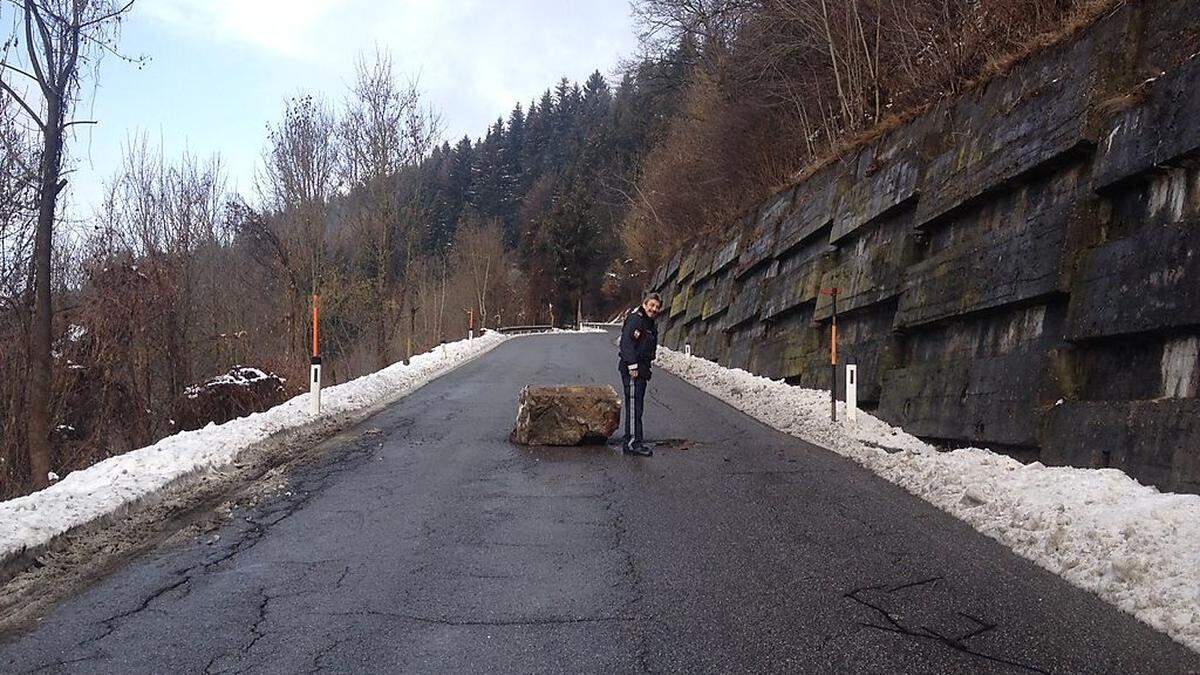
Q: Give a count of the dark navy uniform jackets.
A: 1